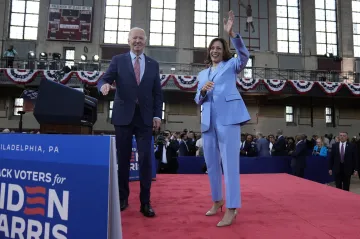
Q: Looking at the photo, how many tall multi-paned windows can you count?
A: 7